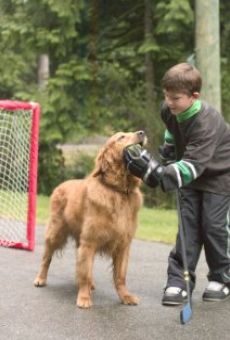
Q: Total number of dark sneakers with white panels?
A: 2